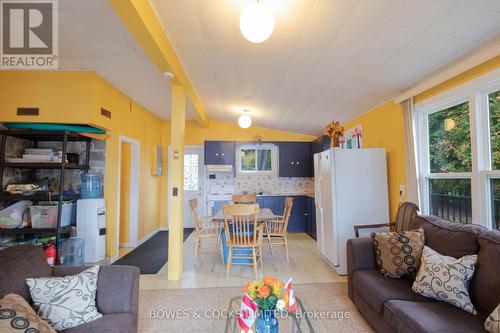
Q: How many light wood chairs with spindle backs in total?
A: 4